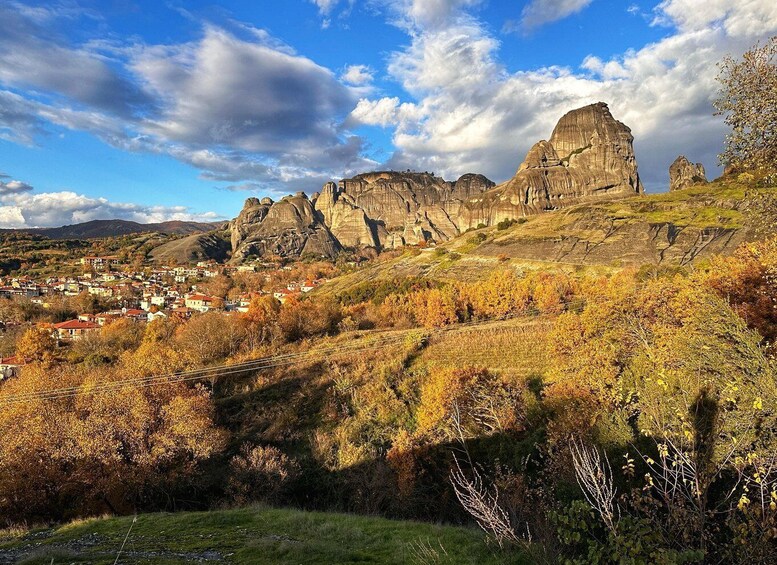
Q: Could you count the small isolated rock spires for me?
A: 1